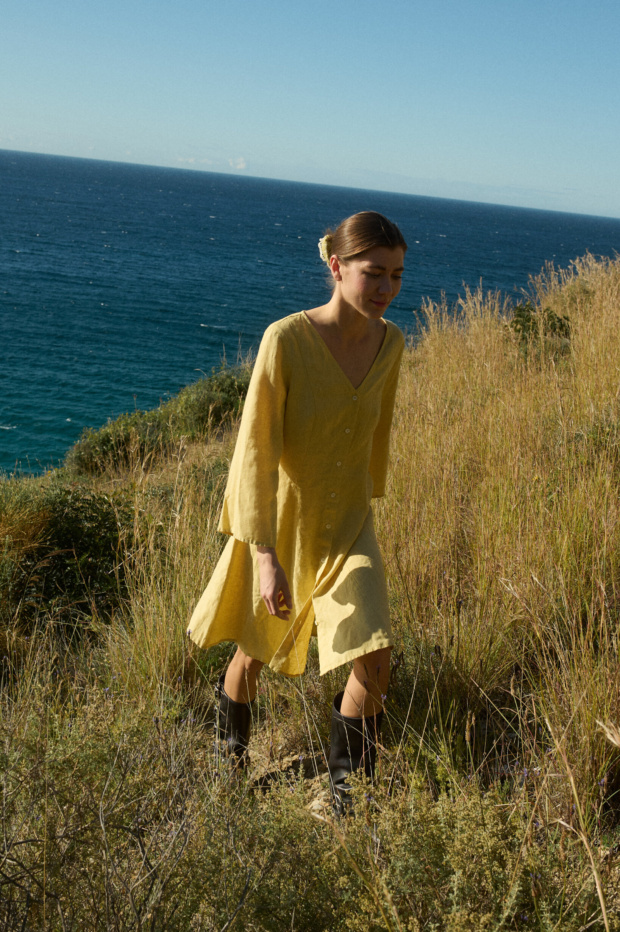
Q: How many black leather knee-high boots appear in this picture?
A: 2